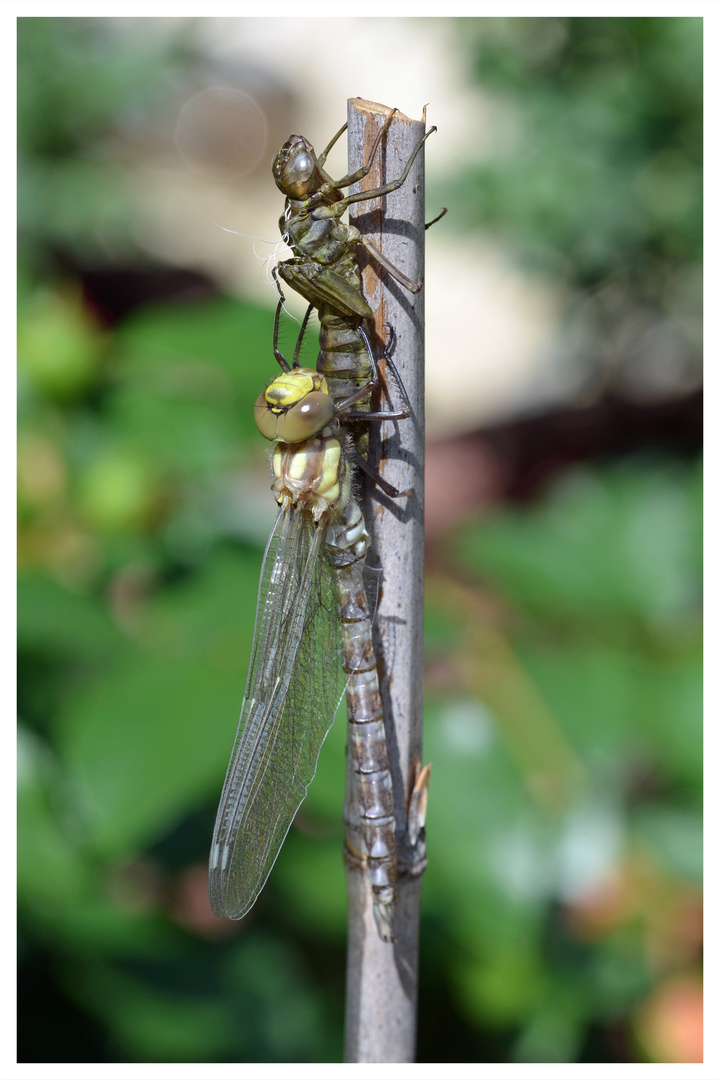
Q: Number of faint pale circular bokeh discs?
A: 1